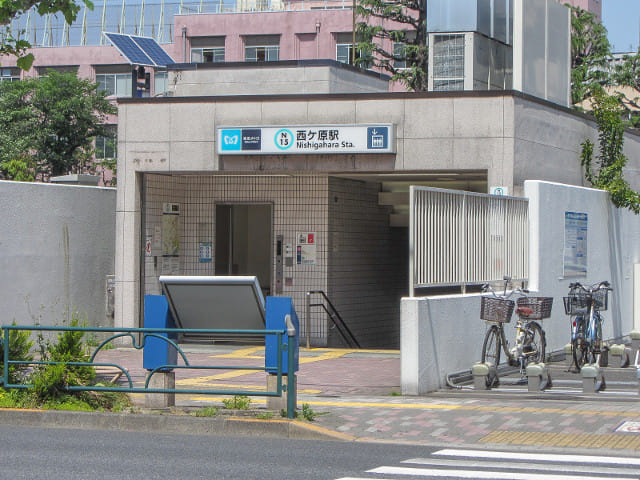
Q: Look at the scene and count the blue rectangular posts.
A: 2